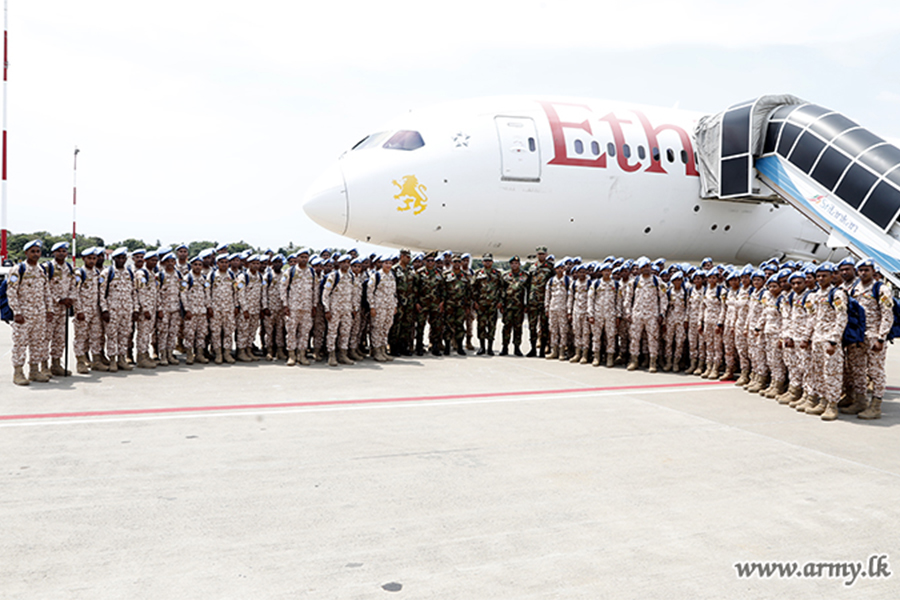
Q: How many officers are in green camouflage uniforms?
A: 6